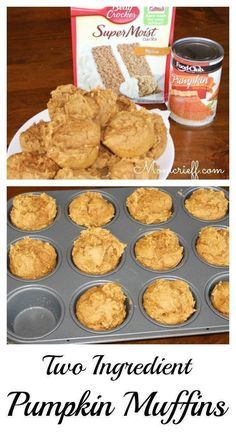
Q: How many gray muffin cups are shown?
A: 12